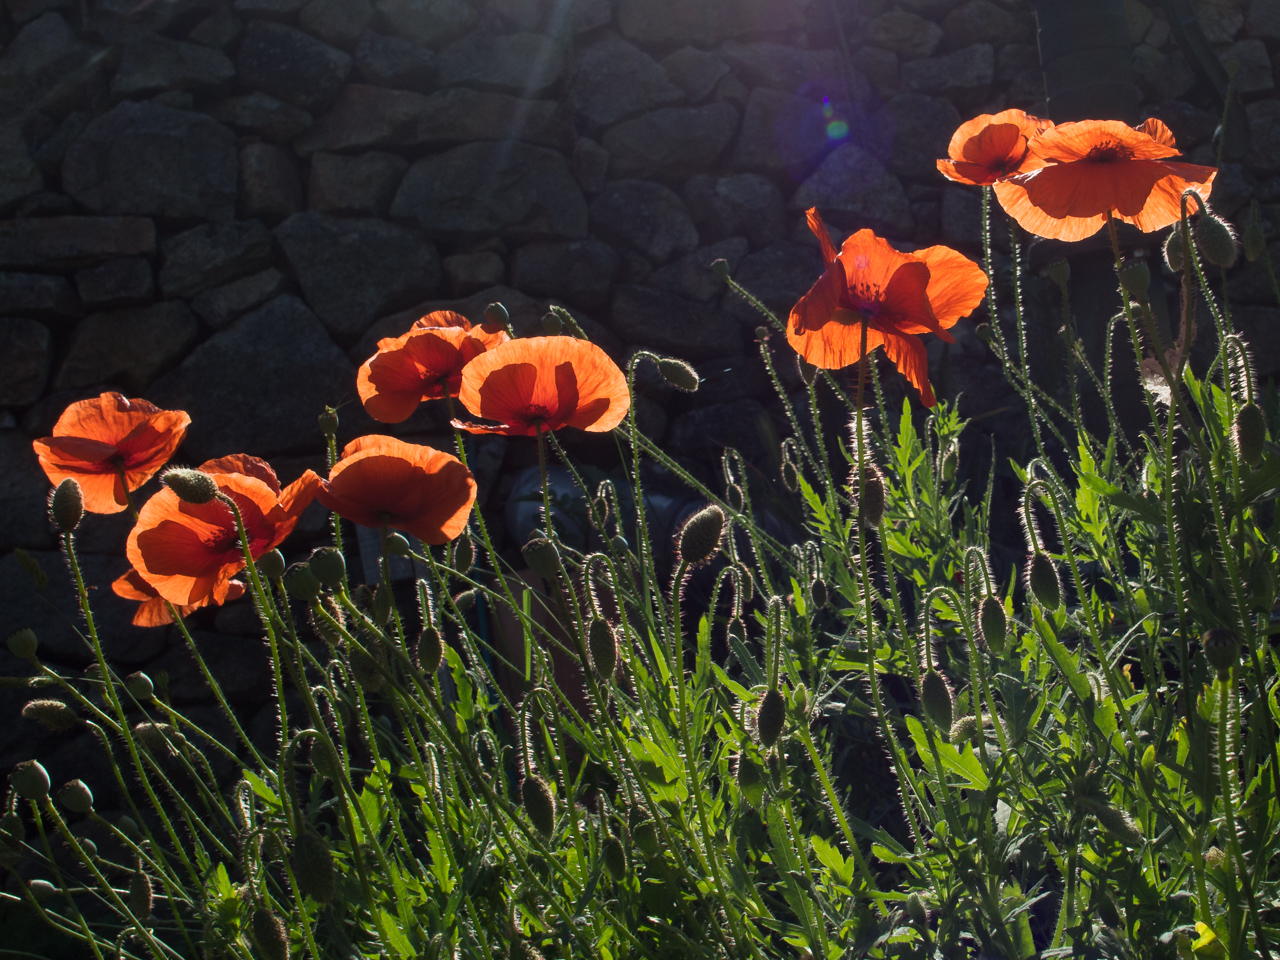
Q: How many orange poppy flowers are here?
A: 9